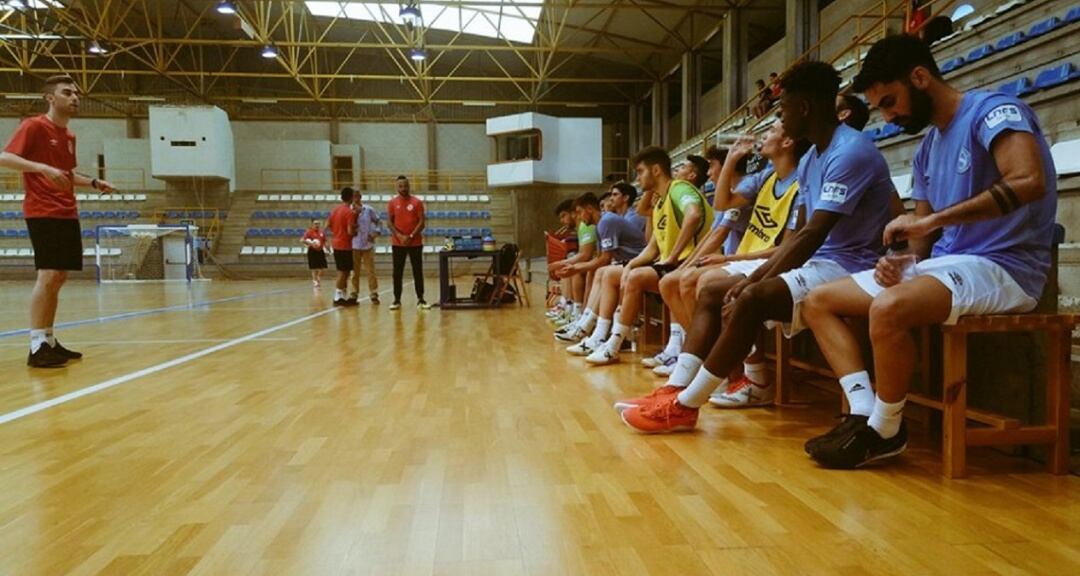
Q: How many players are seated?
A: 11